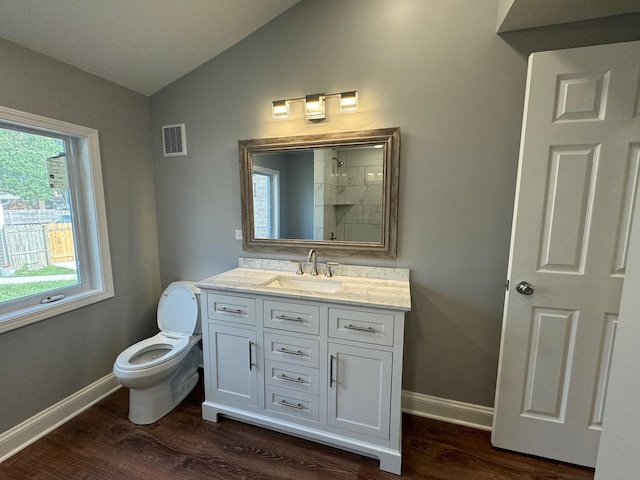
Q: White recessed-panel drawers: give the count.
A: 6